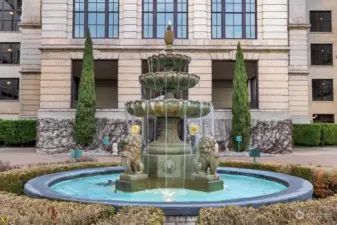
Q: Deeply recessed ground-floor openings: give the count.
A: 3